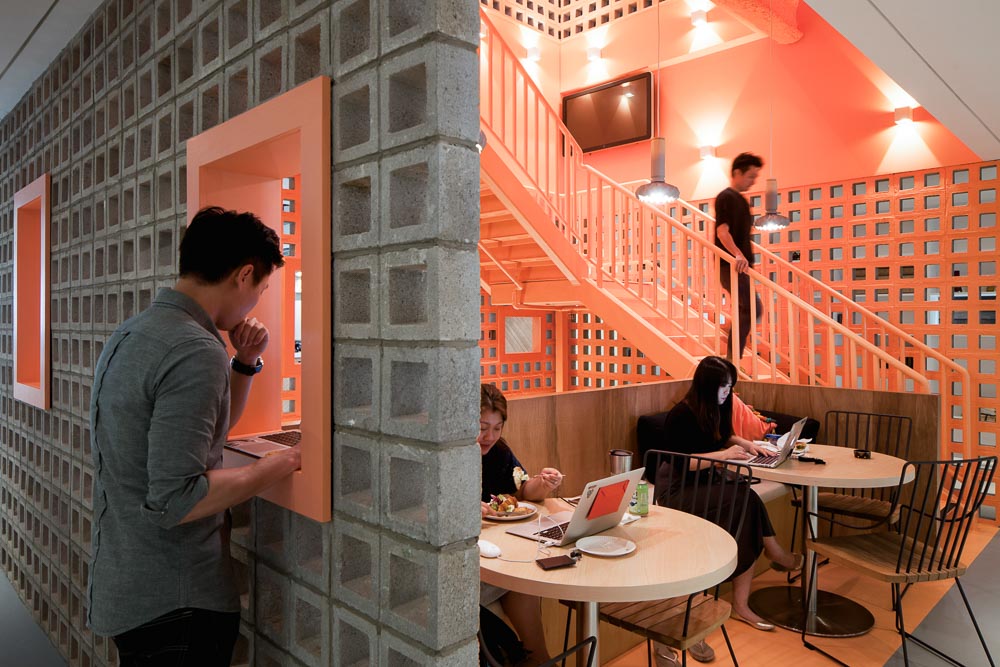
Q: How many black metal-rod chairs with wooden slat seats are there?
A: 4